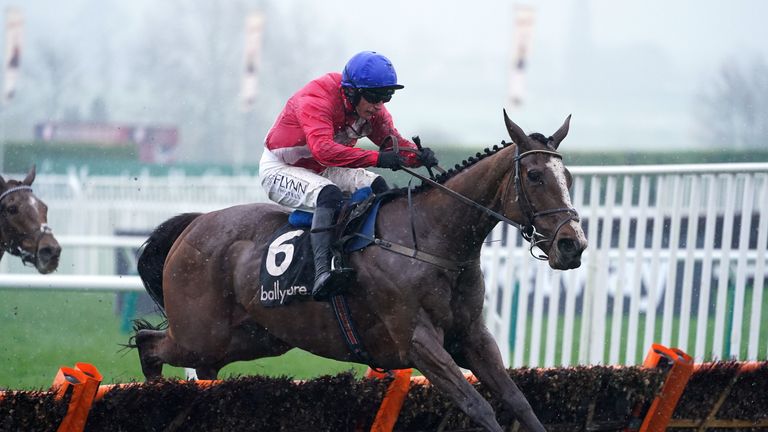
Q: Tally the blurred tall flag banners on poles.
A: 3